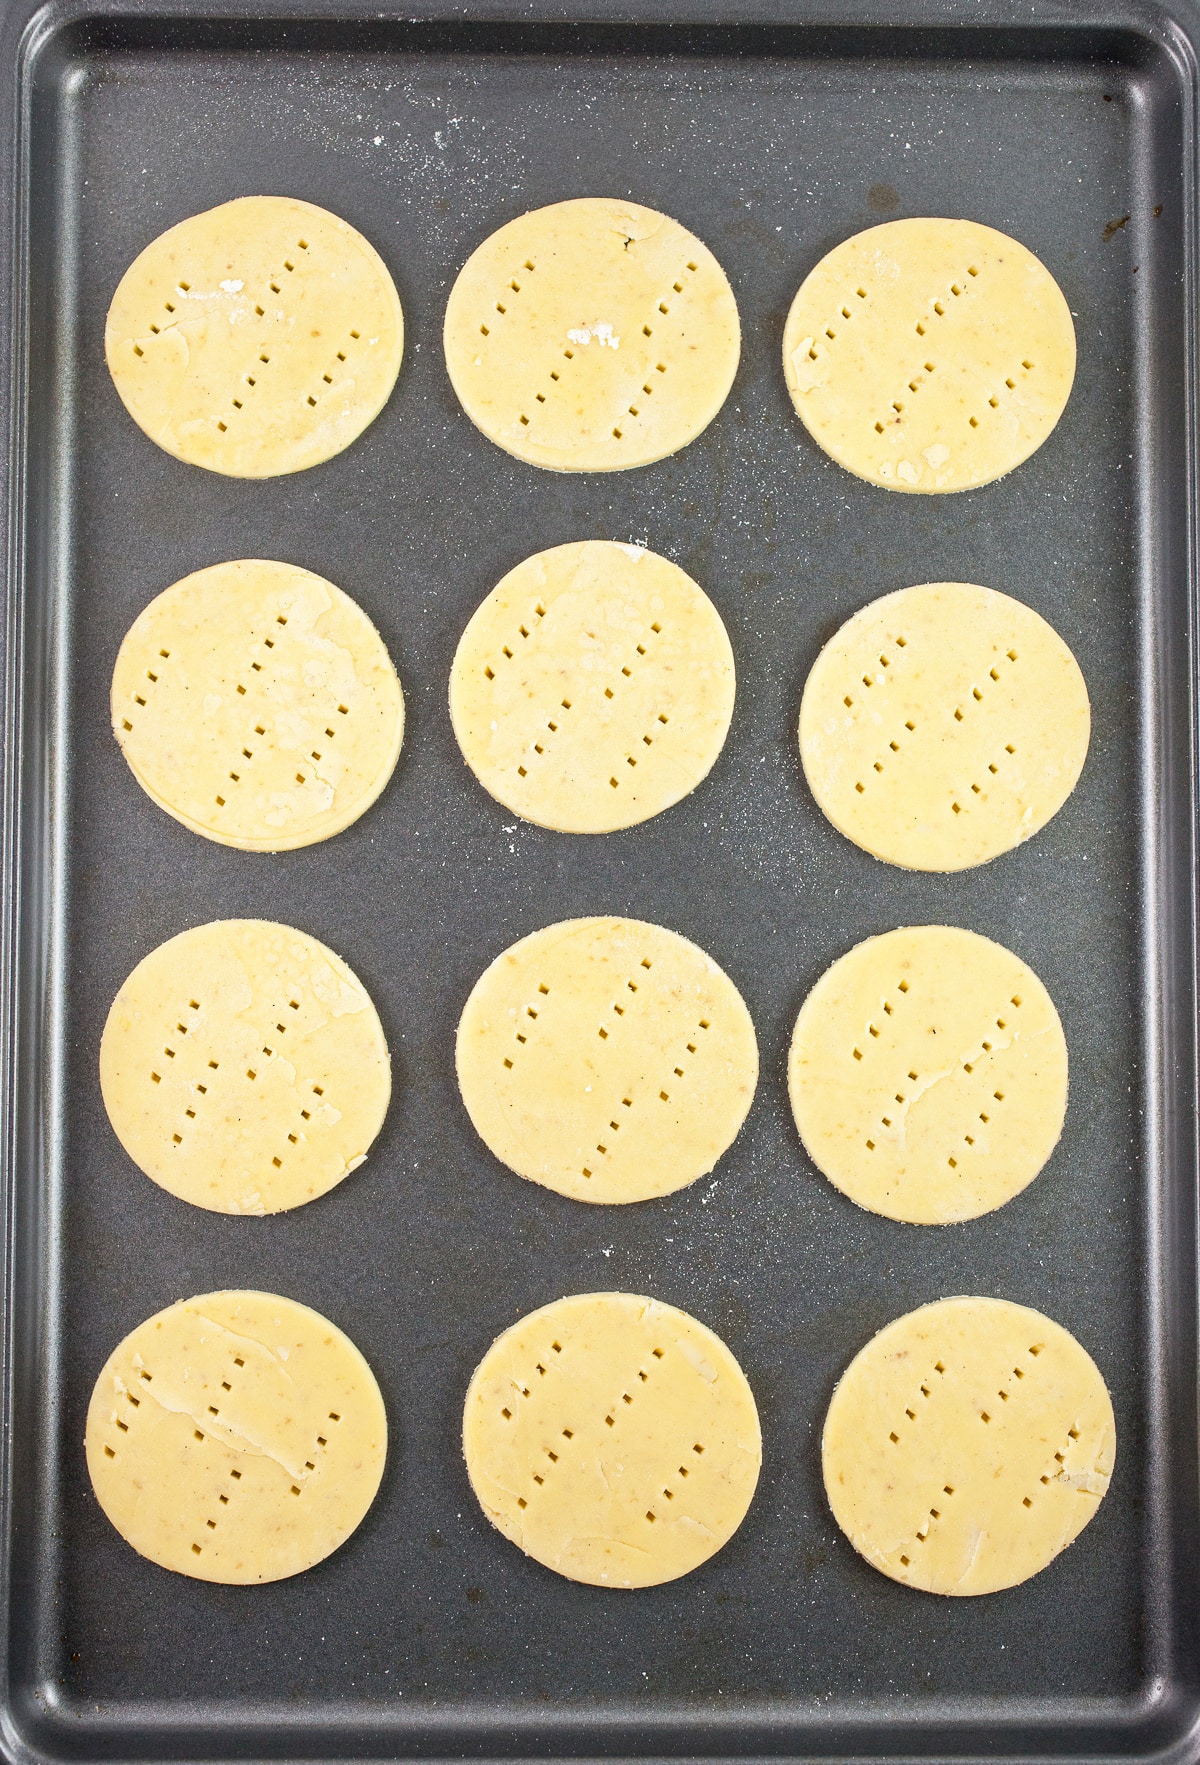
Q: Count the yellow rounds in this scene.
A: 12